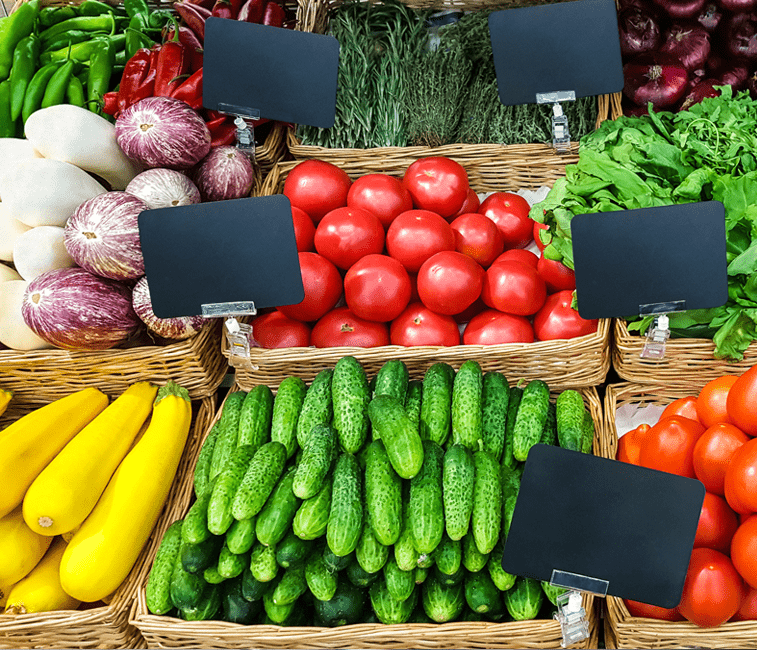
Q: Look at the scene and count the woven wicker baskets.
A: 9